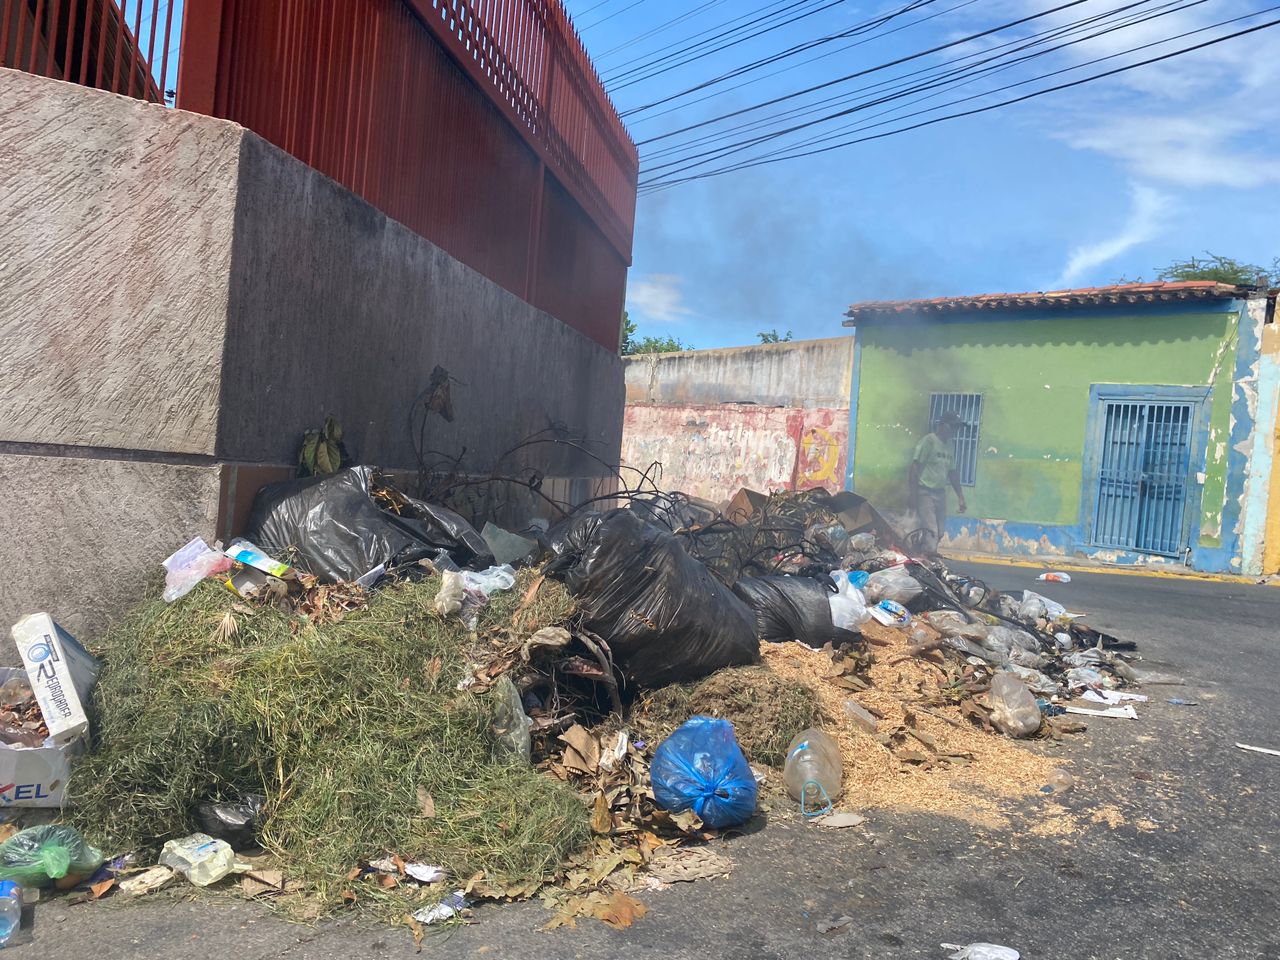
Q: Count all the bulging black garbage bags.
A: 3